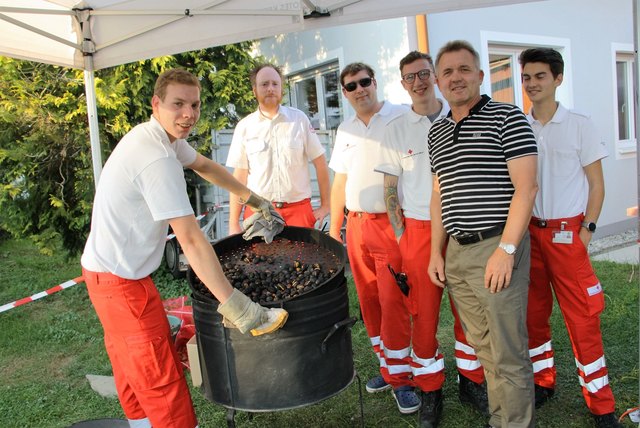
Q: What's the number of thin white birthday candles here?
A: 0